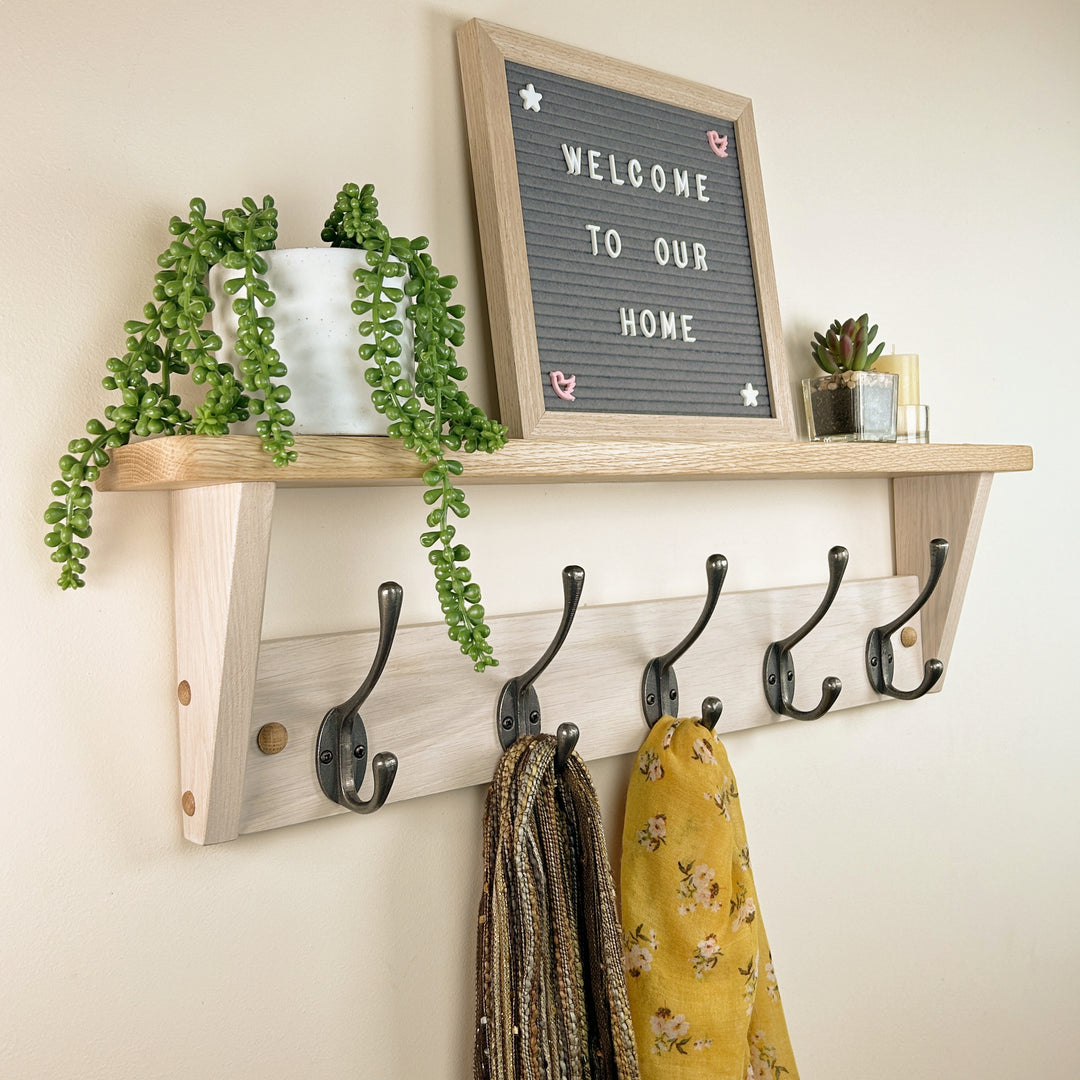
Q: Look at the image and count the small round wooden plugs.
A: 4